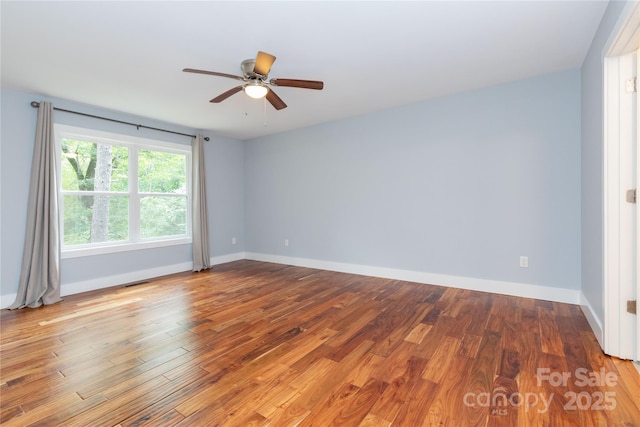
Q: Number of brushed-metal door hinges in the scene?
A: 3